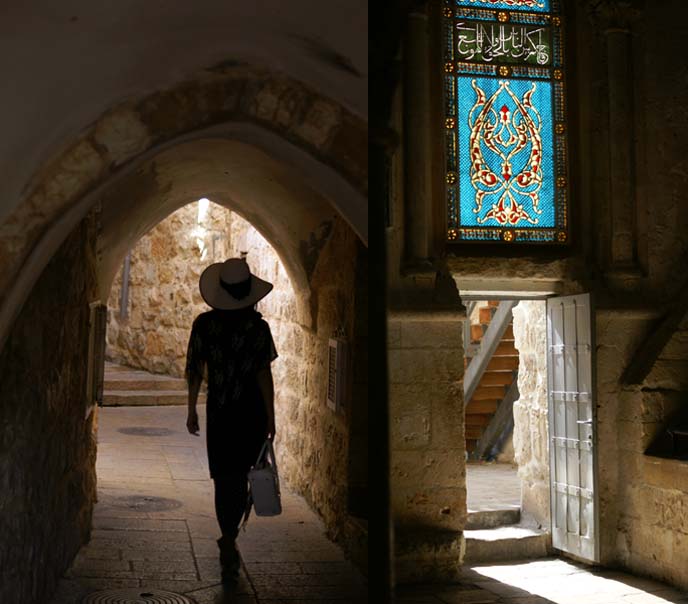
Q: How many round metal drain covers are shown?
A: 3